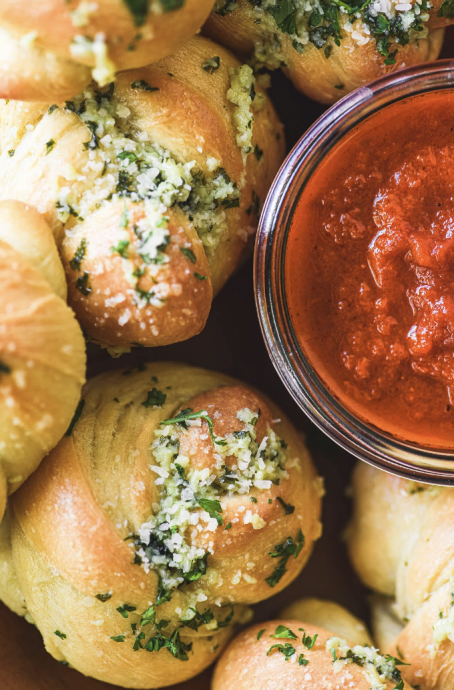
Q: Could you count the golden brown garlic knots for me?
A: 7